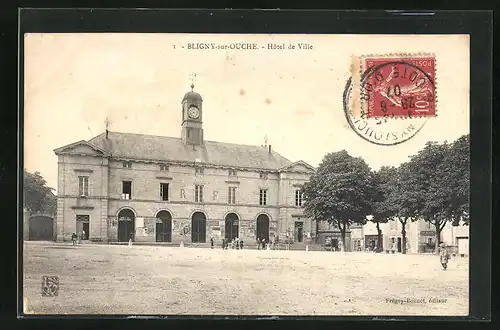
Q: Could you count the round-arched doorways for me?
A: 5